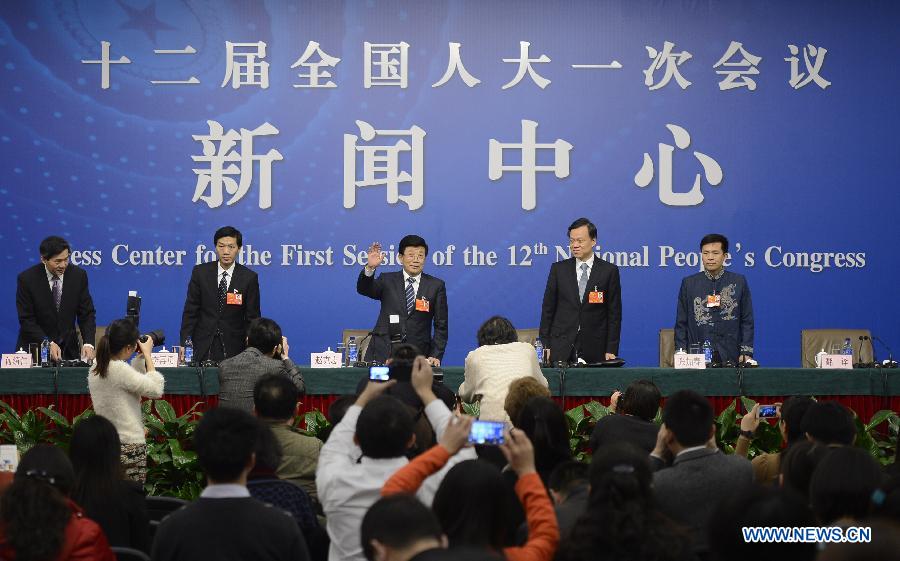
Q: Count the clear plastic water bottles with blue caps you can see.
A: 6